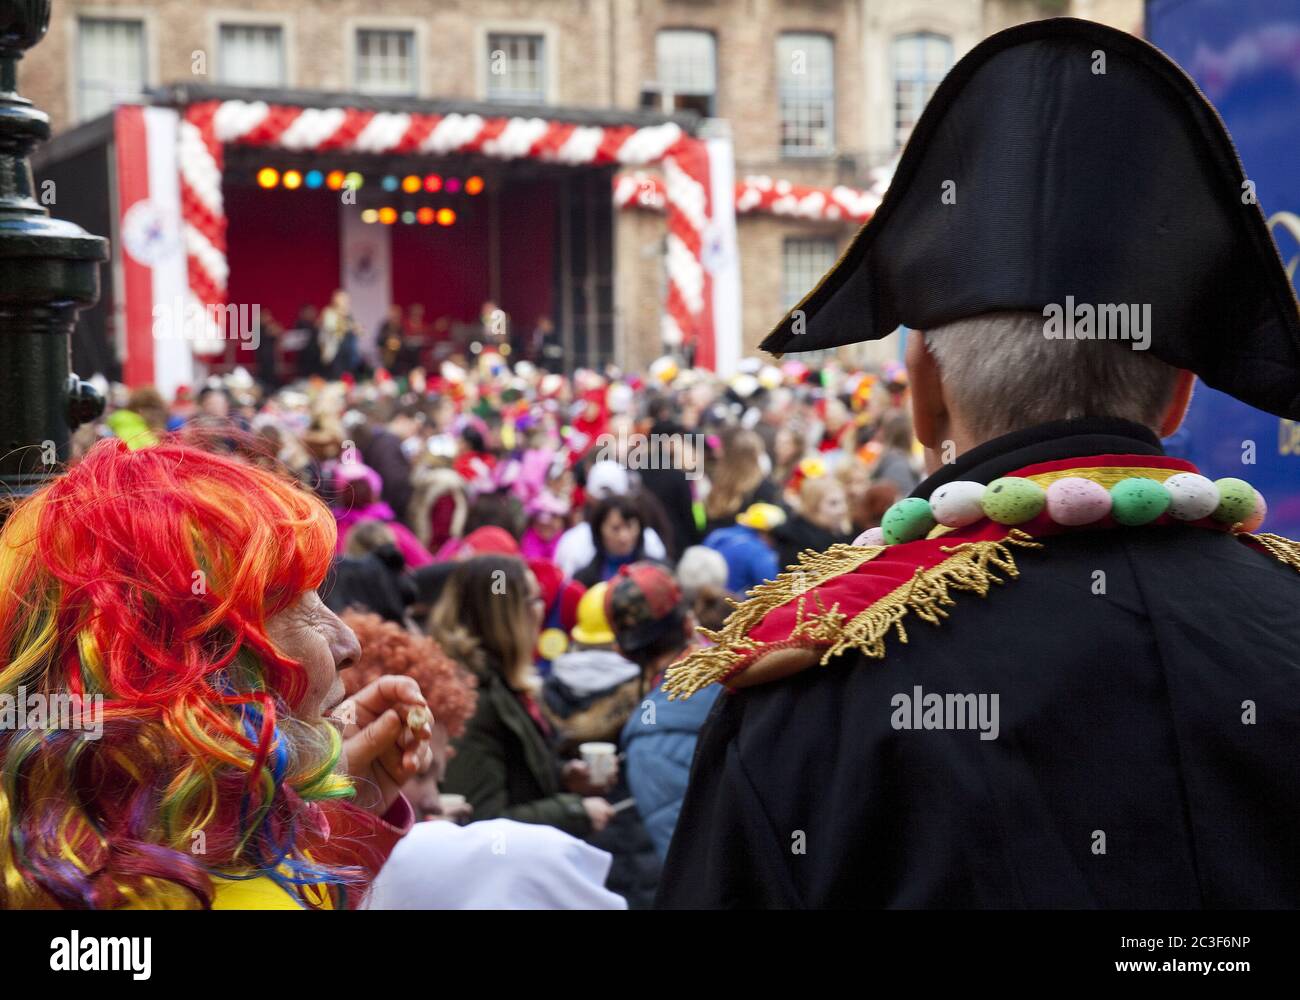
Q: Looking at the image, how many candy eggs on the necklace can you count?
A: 9